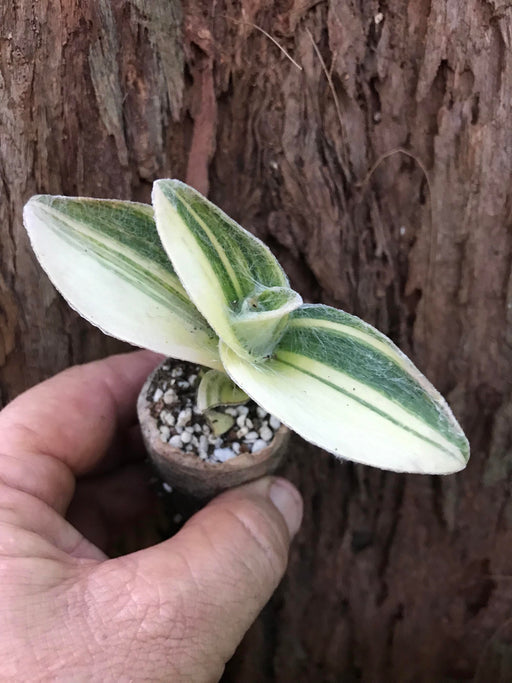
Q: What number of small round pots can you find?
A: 1